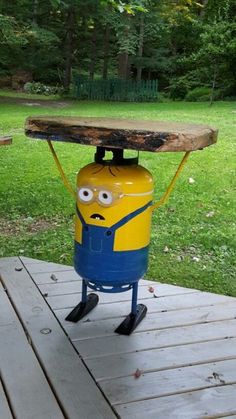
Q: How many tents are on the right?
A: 0